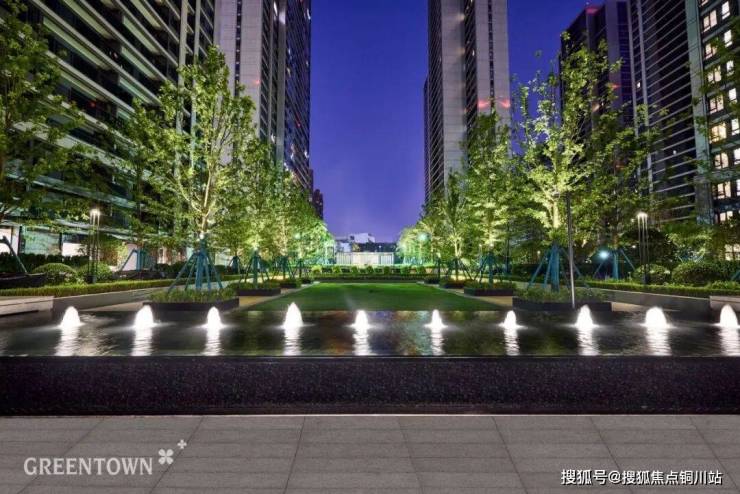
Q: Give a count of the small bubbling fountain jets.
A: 10